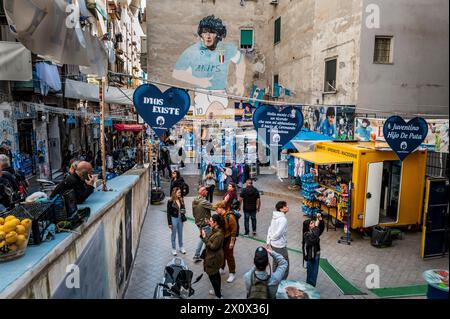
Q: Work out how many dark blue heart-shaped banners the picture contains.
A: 3